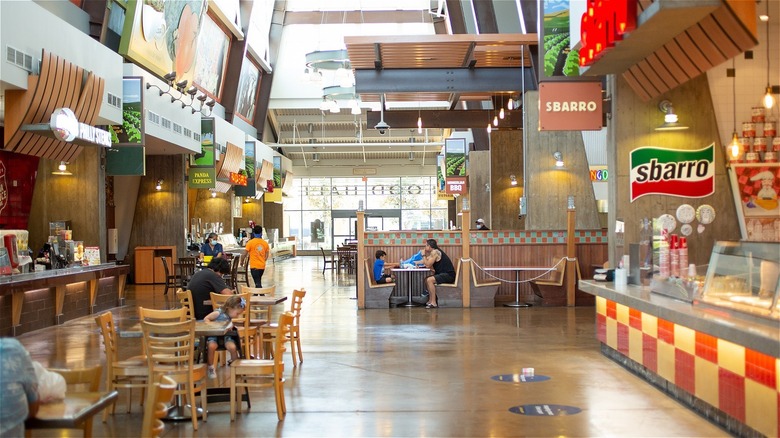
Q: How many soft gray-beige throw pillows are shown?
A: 0